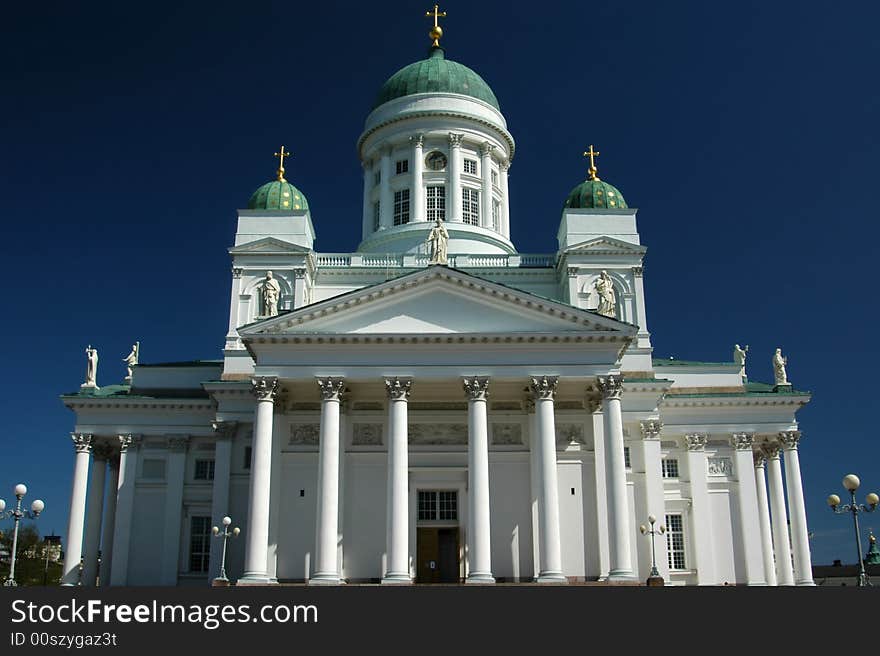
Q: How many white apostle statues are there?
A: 7